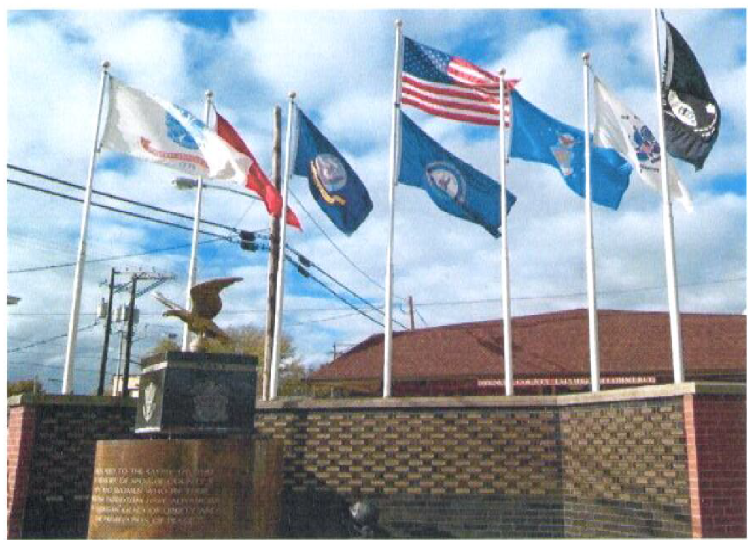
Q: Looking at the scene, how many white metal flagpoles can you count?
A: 7